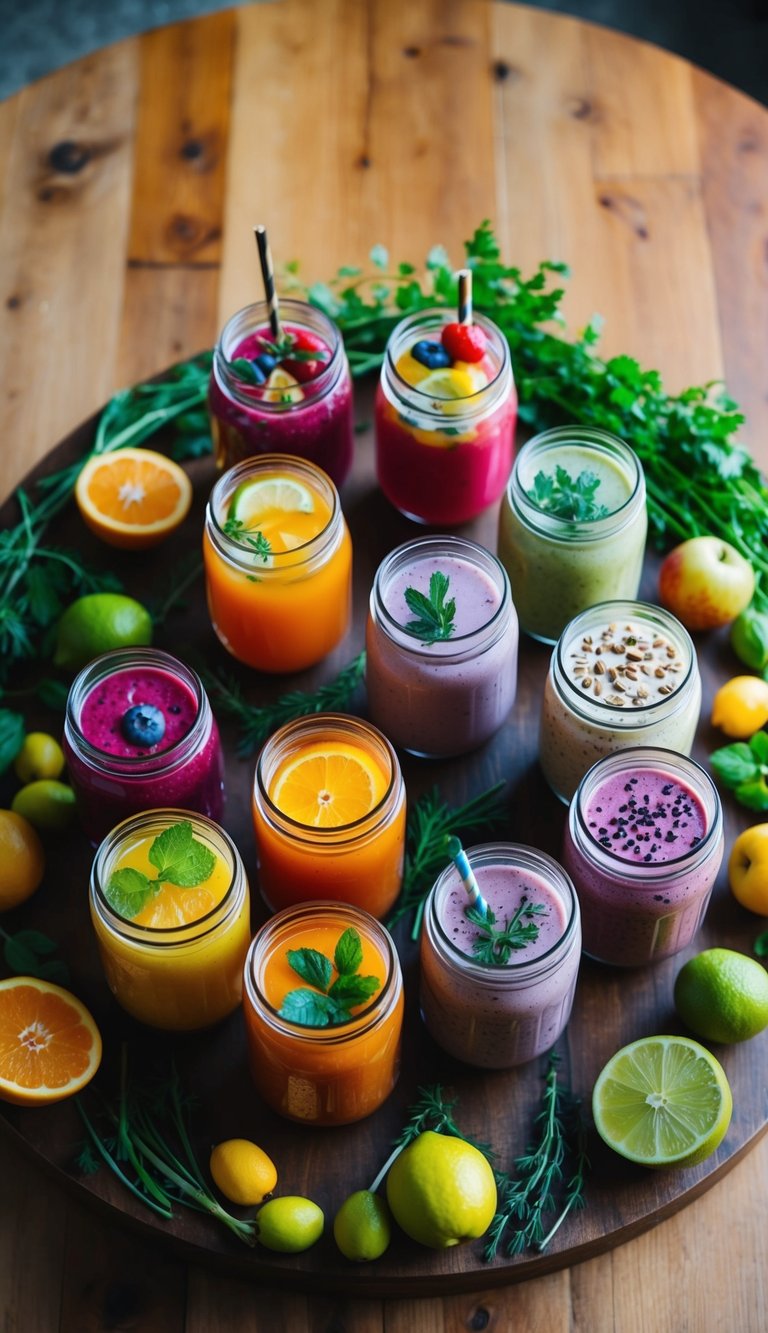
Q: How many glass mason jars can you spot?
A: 12